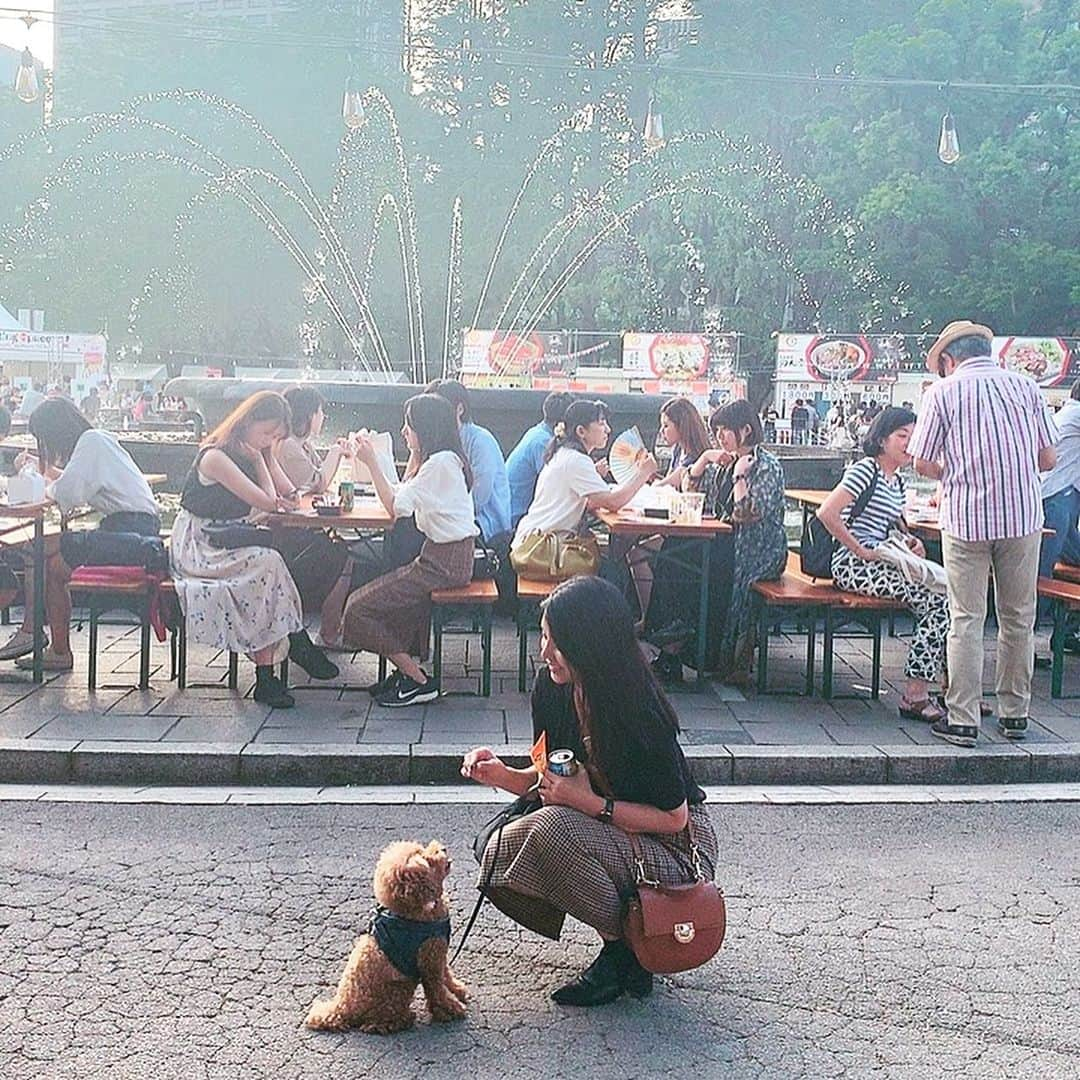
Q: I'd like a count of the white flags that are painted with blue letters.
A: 0